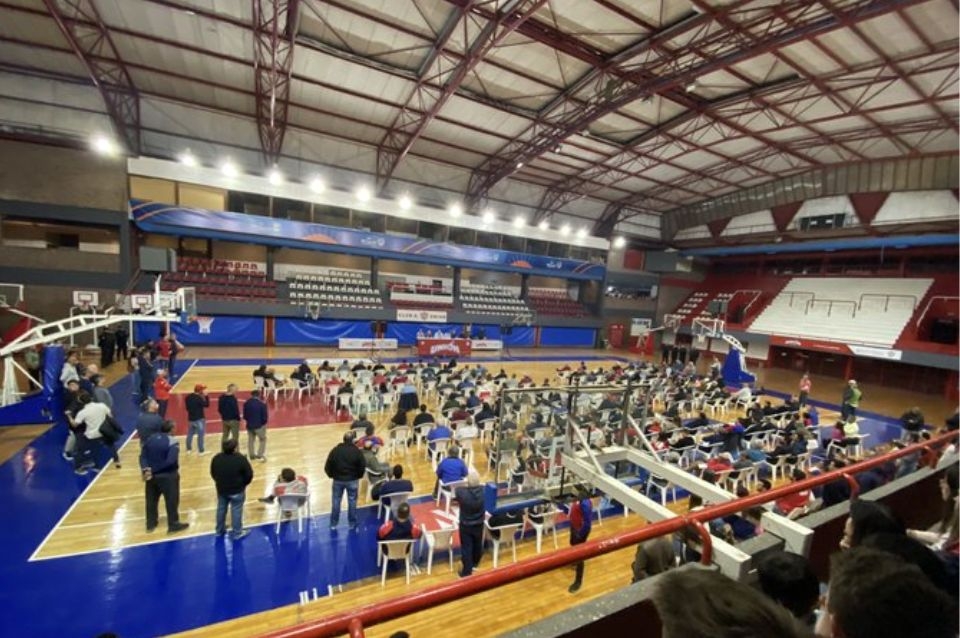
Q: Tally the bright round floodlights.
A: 14